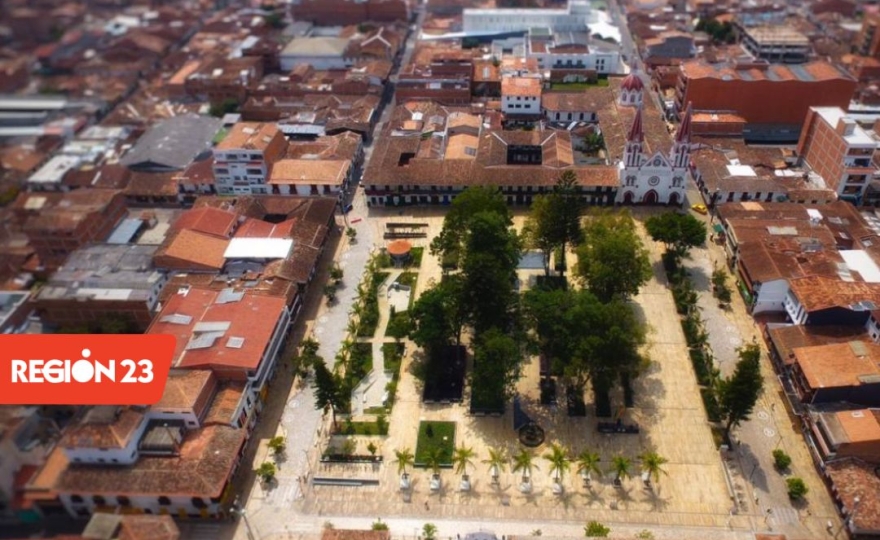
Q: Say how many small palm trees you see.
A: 9